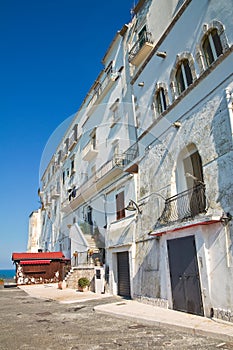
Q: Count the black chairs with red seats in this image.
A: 0